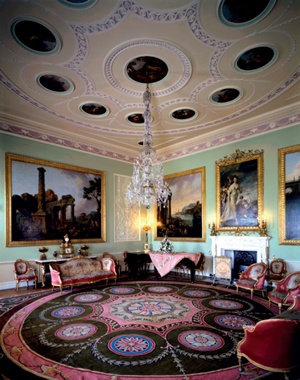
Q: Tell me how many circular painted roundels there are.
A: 10